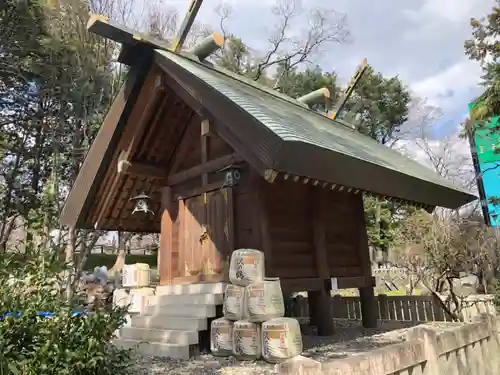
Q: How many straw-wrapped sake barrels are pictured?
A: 9